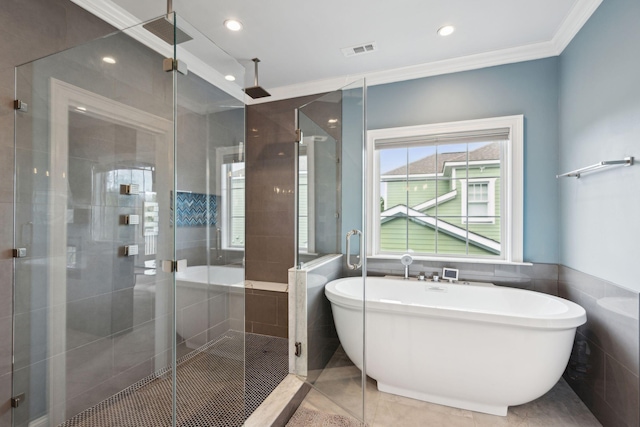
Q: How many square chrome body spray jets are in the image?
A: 3